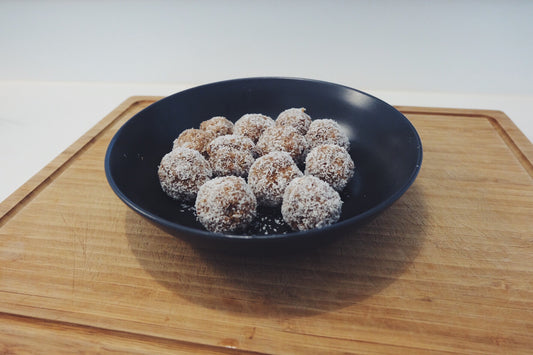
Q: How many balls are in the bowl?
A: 12